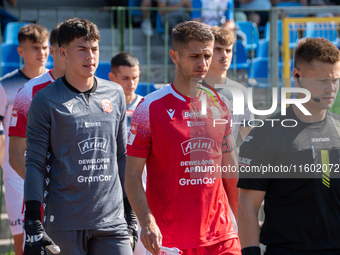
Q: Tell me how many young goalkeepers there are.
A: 1